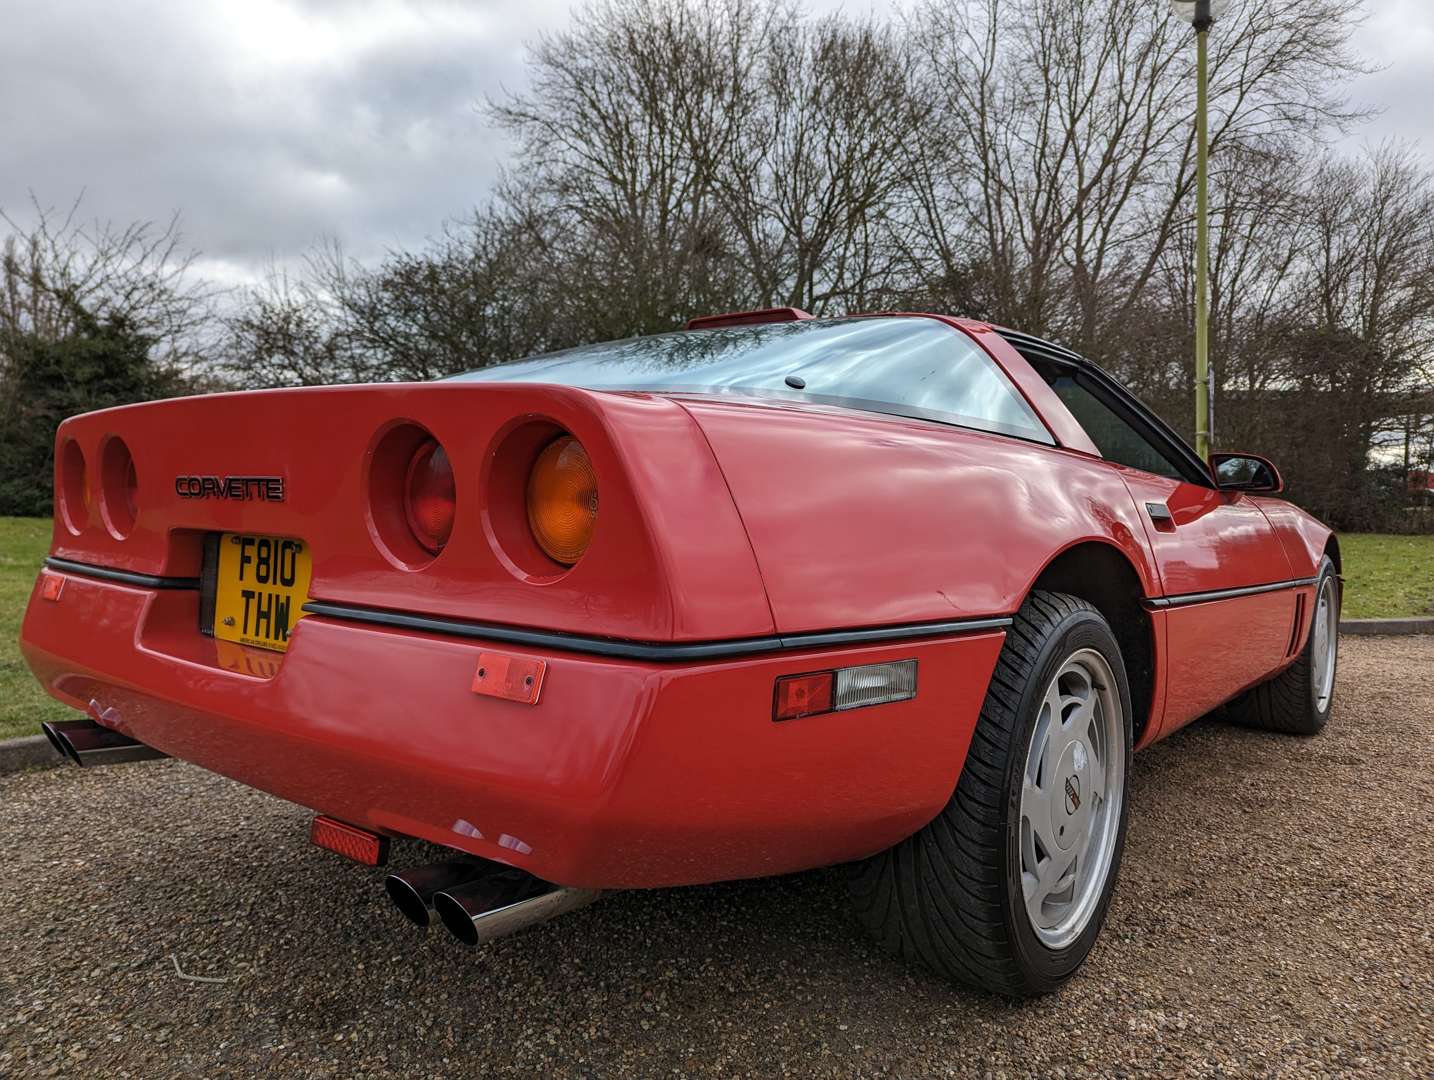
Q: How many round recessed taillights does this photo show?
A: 4